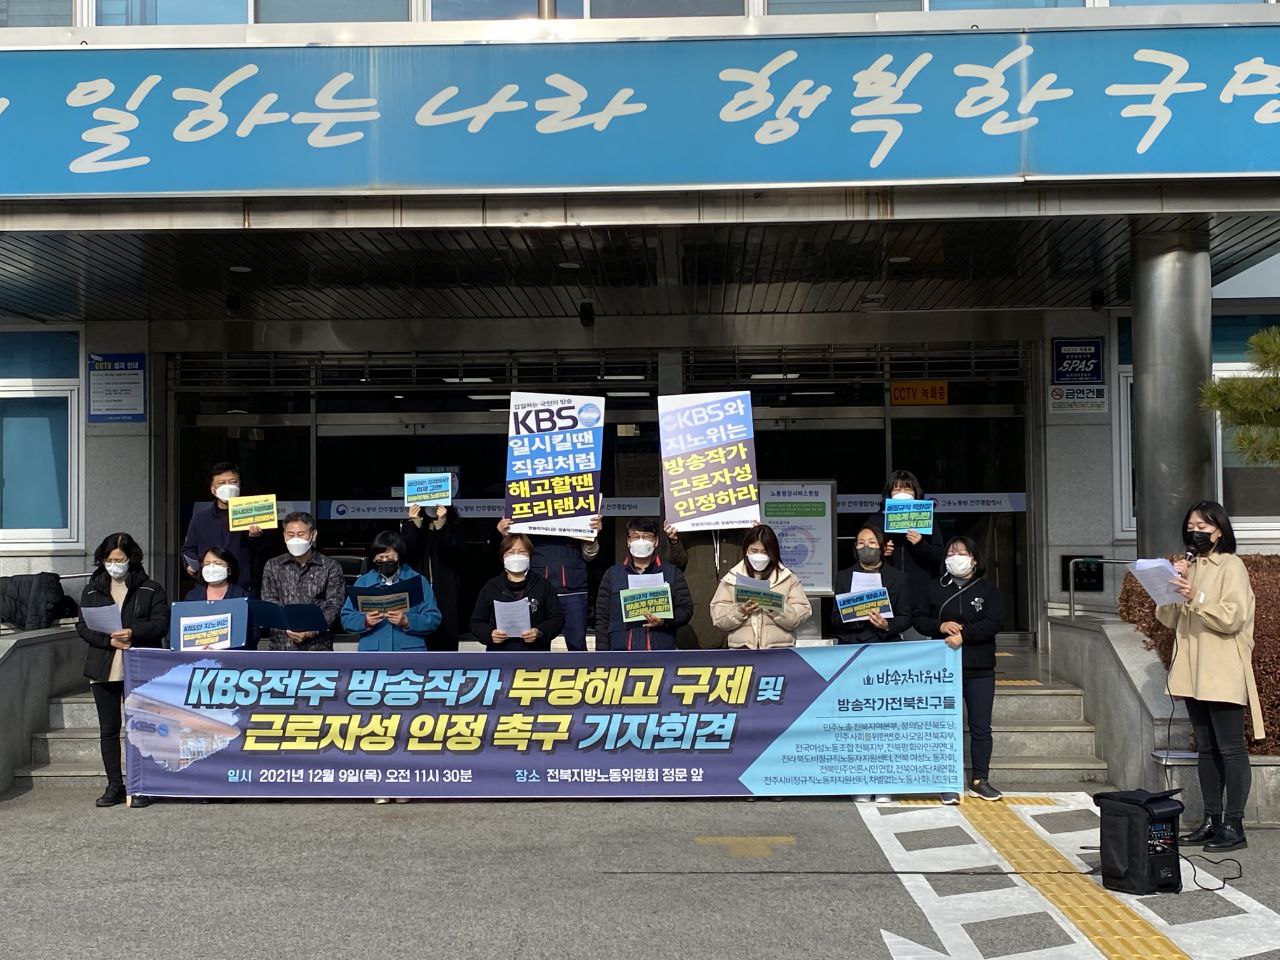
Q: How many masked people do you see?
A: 12